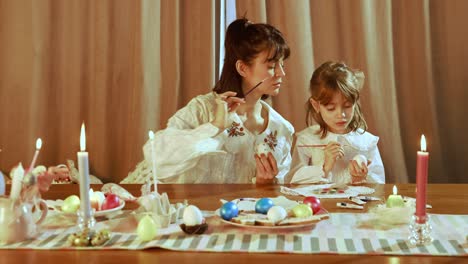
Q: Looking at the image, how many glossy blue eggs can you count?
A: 2